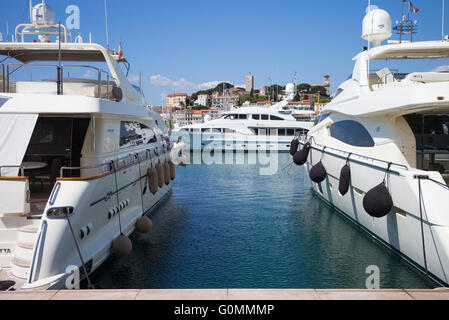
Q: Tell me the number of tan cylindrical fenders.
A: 4